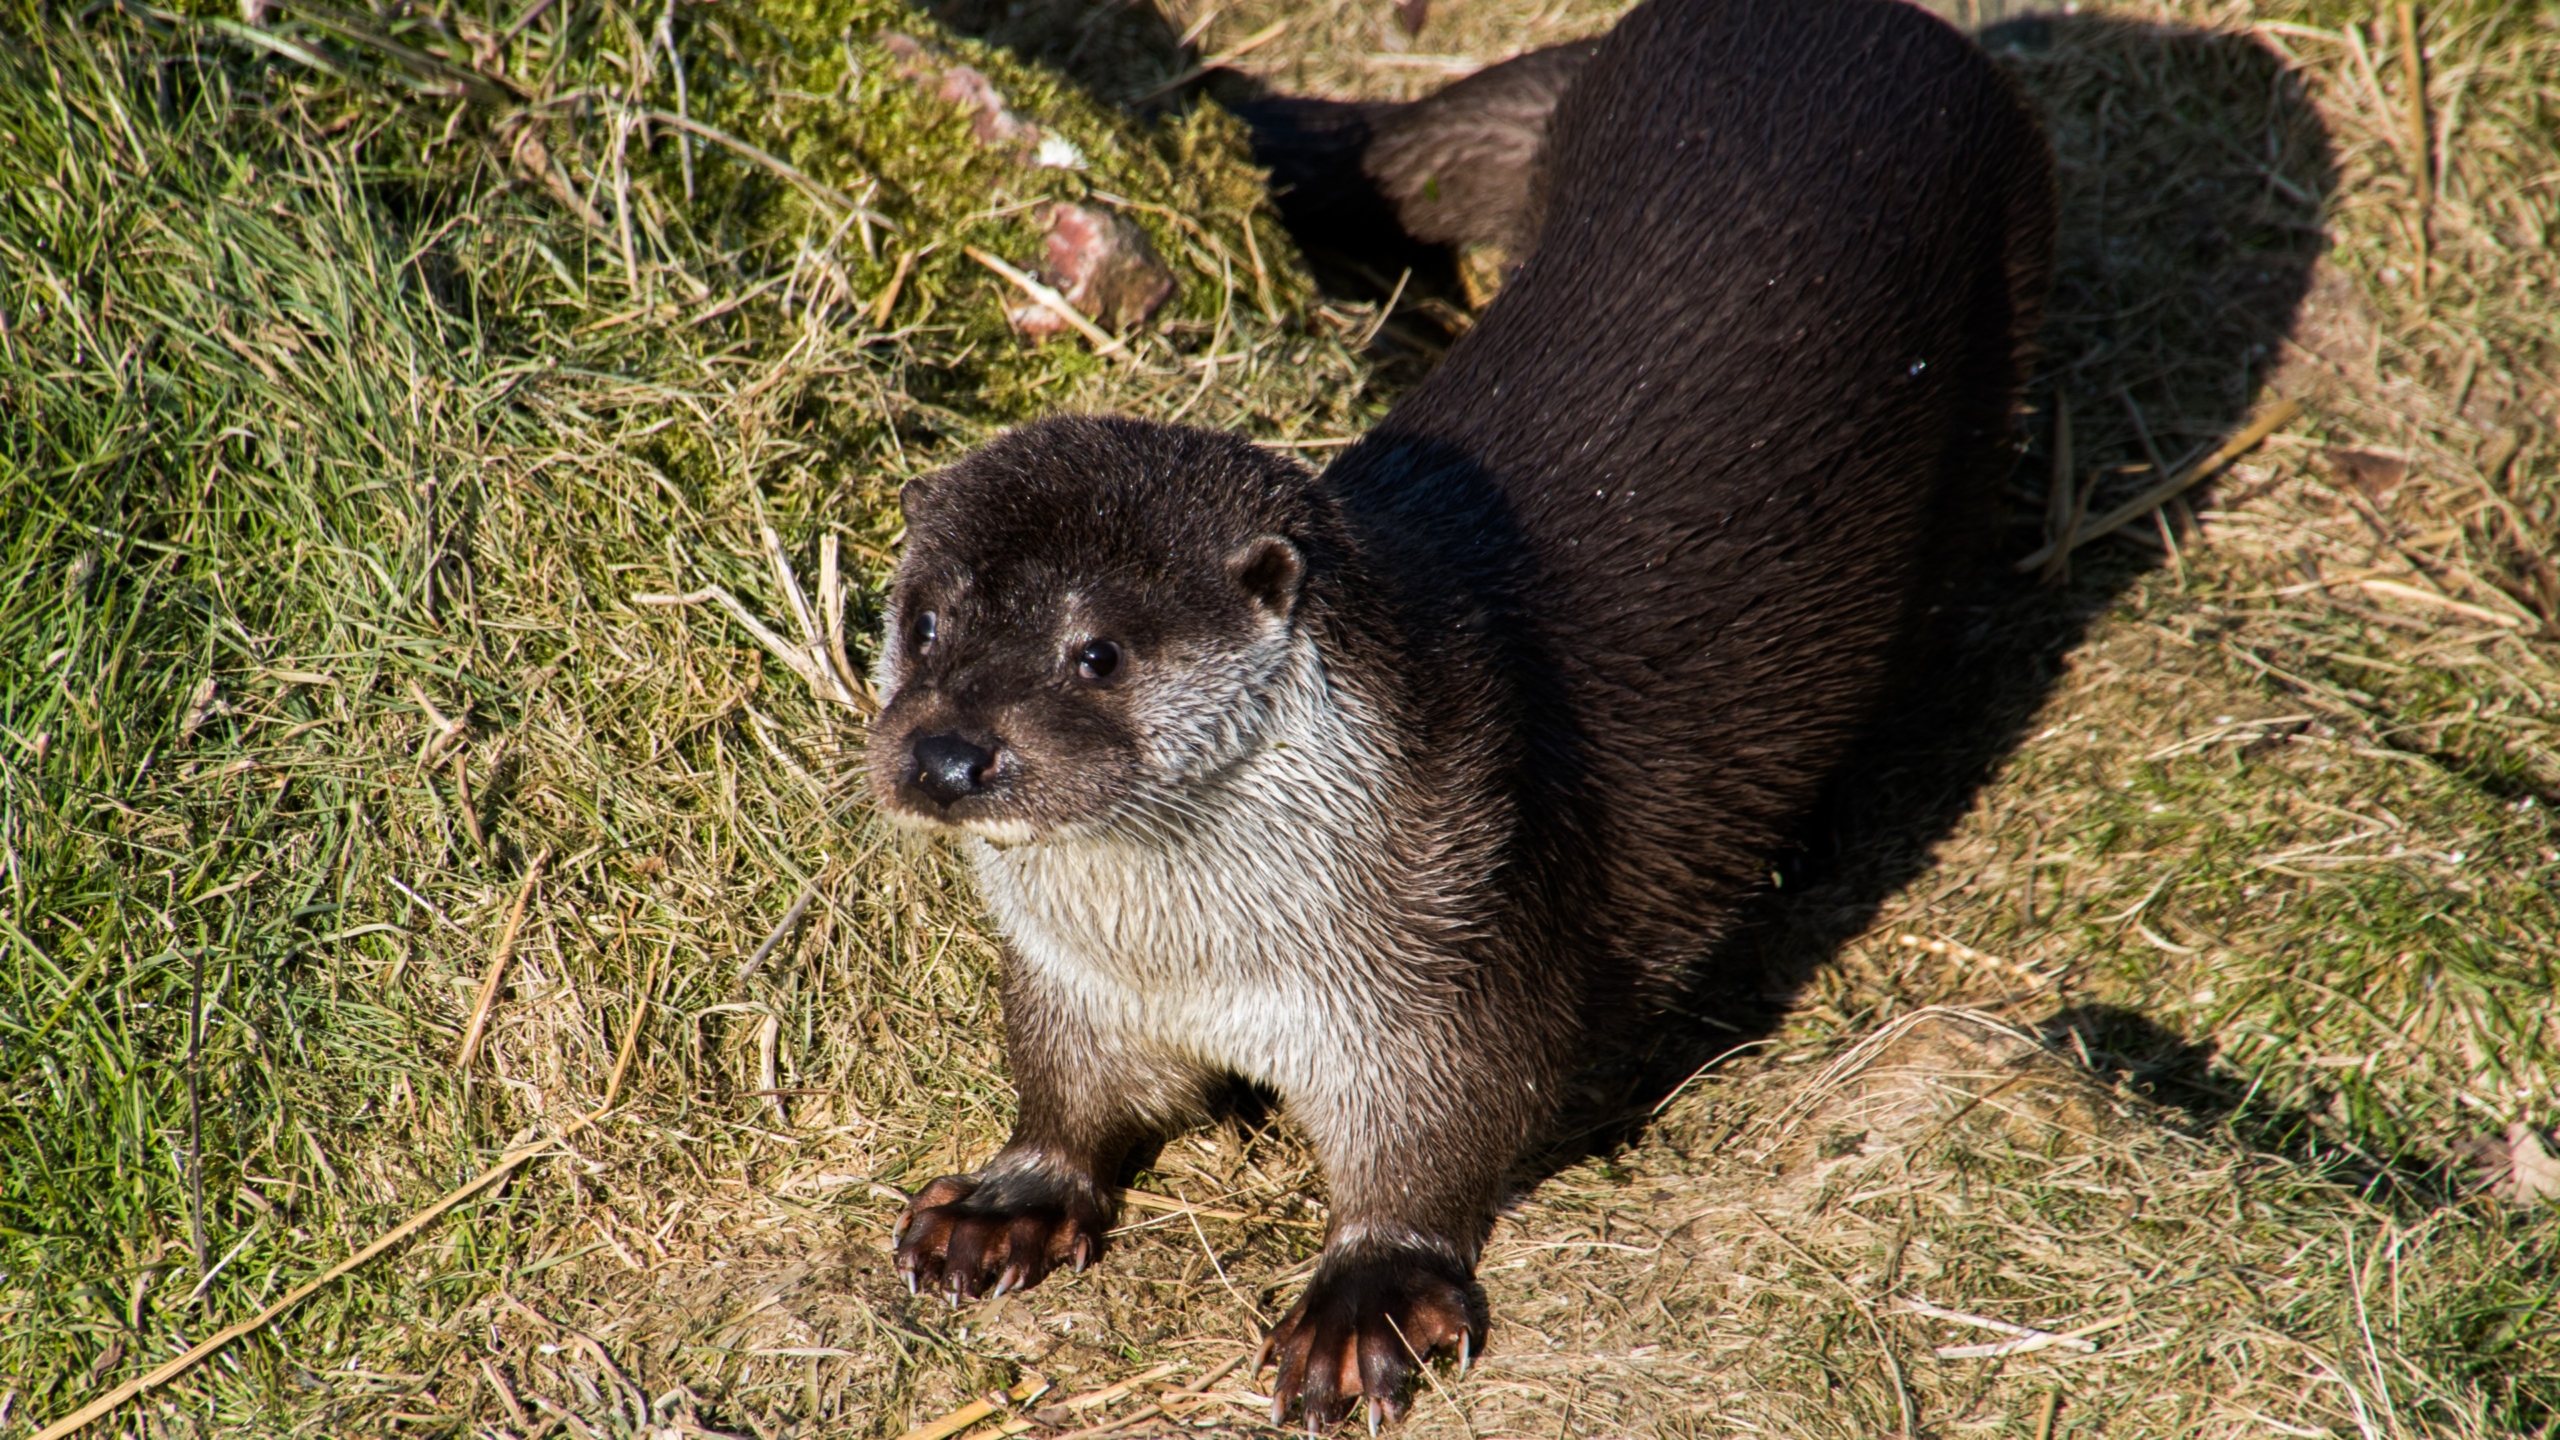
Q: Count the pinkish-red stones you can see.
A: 2